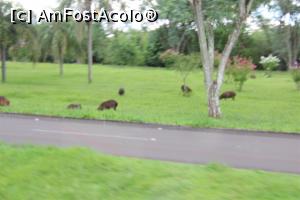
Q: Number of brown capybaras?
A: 6